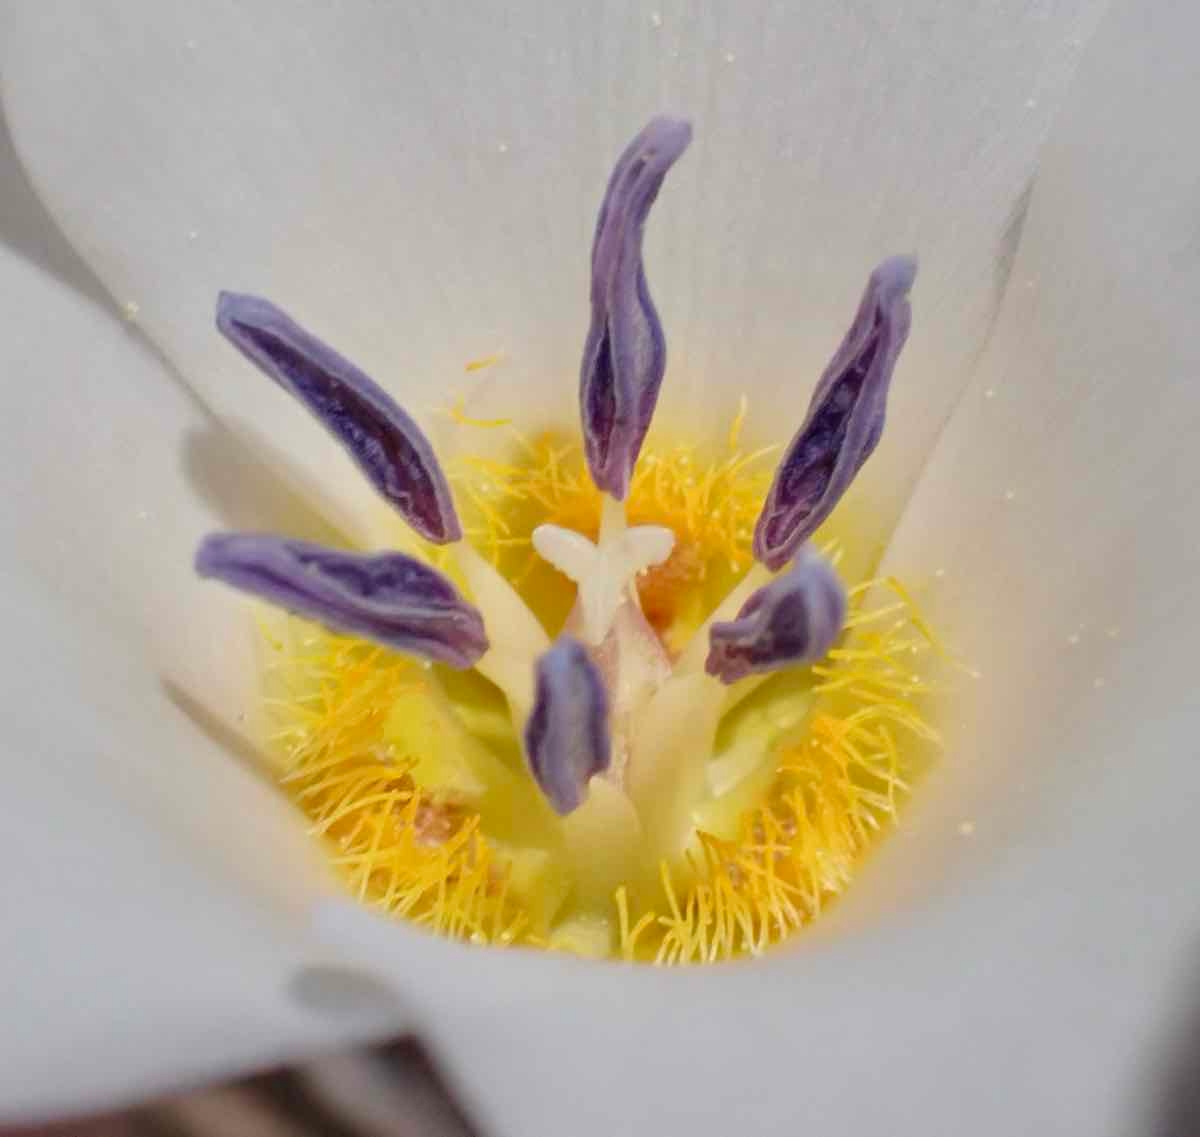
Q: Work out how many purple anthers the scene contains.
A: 6